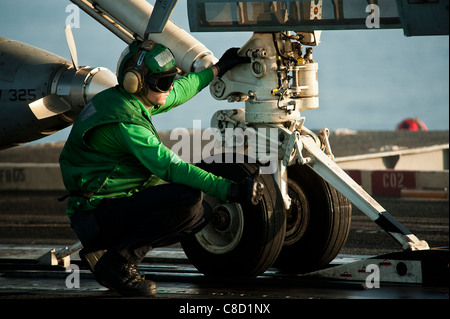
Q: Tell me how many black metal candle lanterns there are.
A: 0